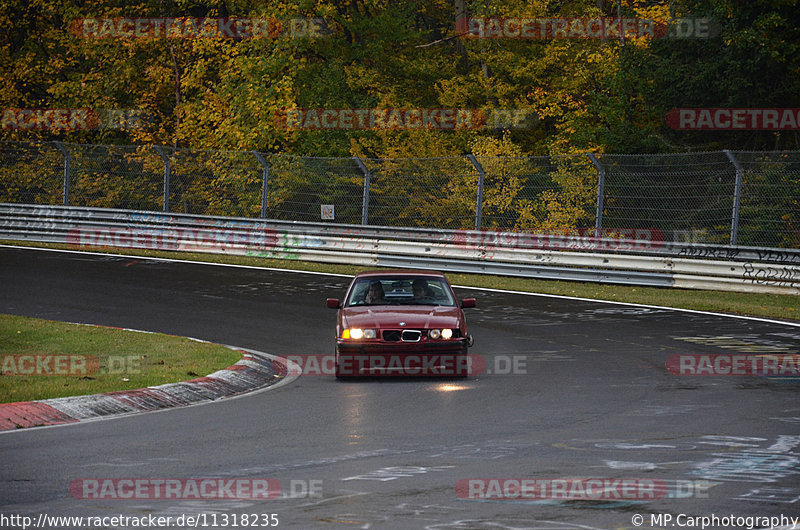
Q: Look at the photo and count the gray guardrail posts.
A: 7